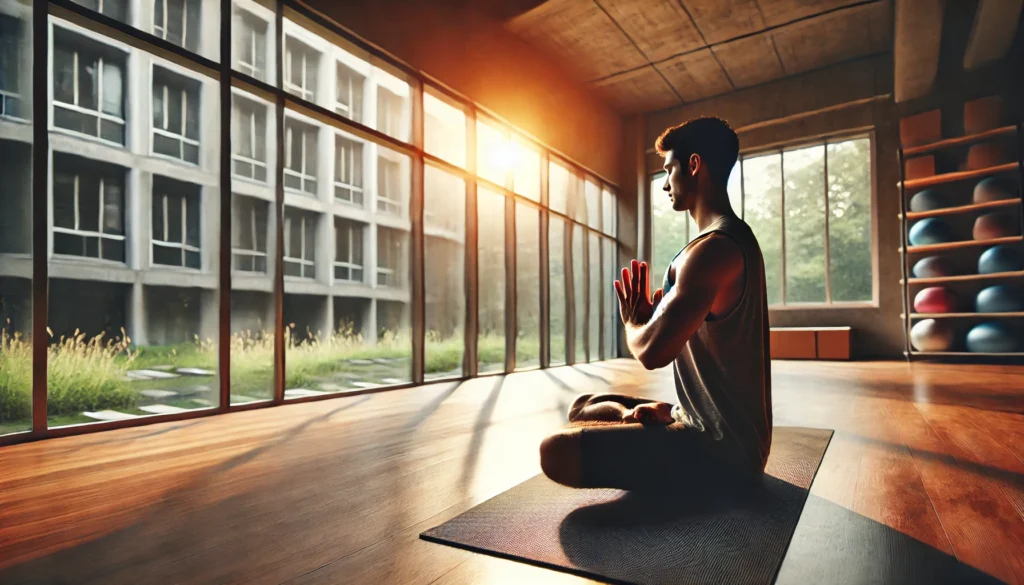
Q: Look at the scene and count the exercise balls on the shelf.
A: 10